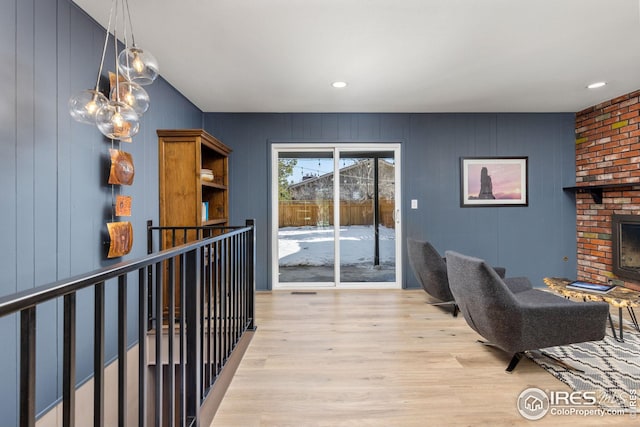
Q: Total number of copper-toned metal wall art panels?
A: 5